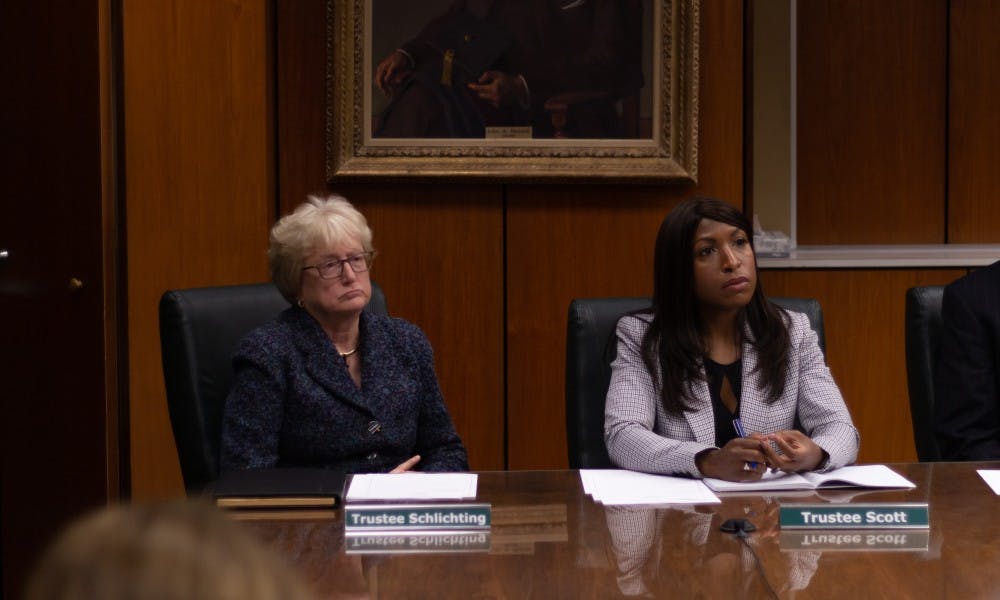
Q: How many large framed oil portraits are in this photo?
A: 1